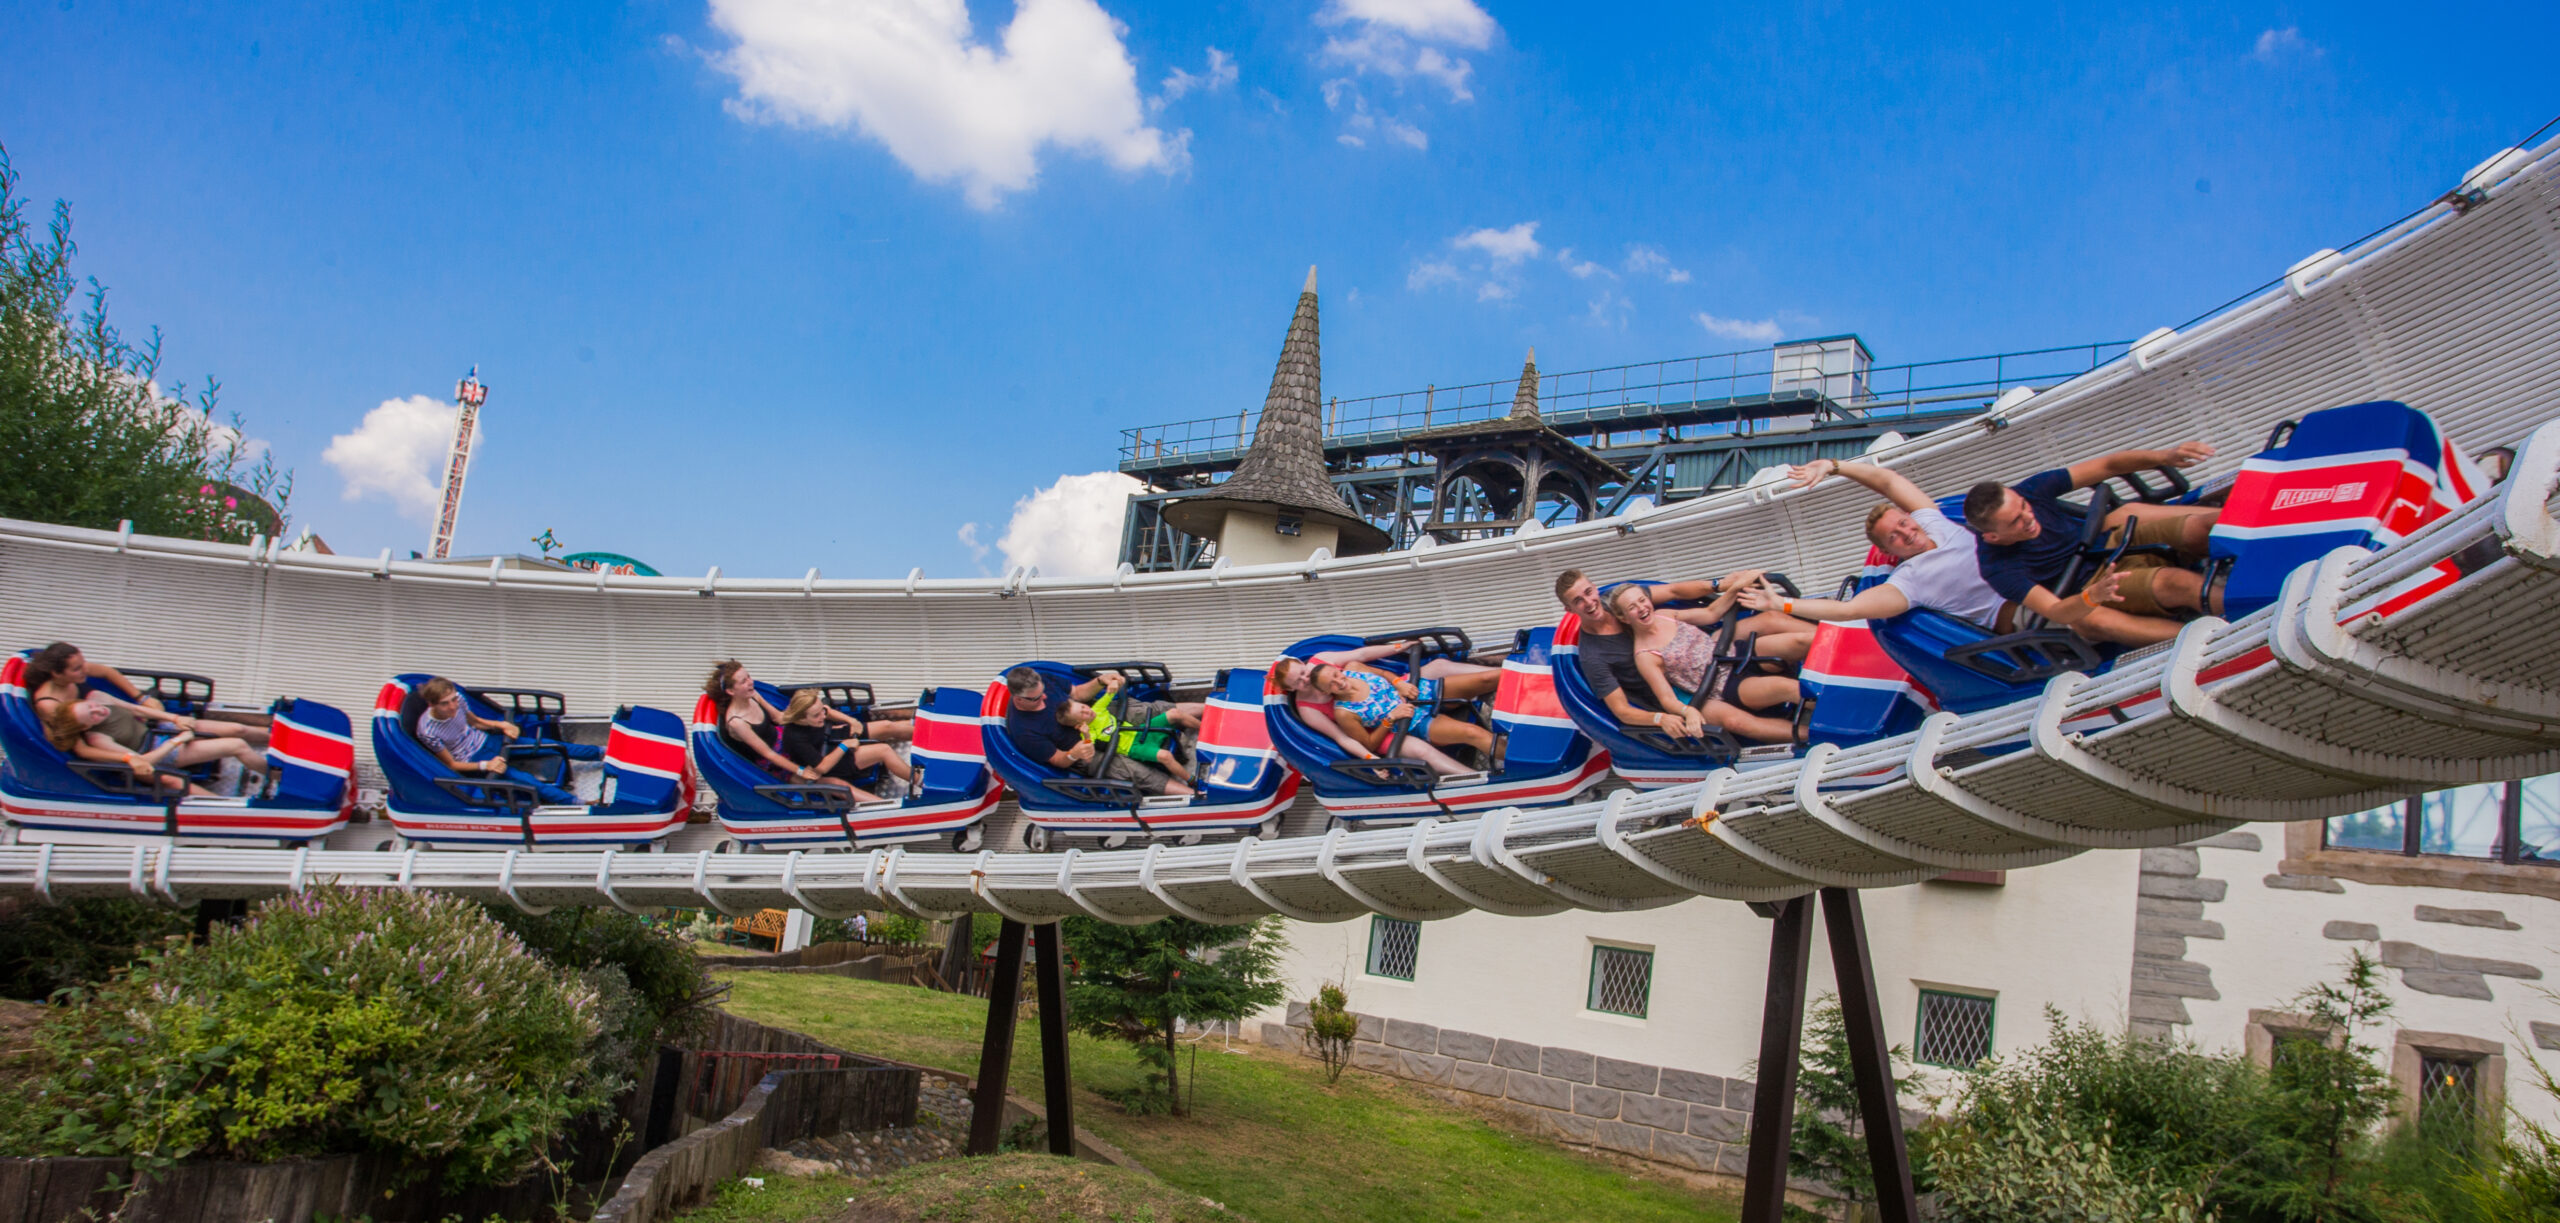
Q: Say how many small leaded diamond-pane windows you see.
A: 5